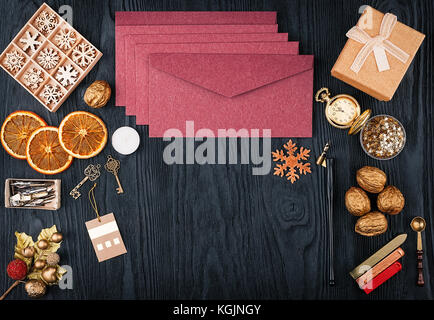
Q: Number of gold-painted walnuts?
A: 5